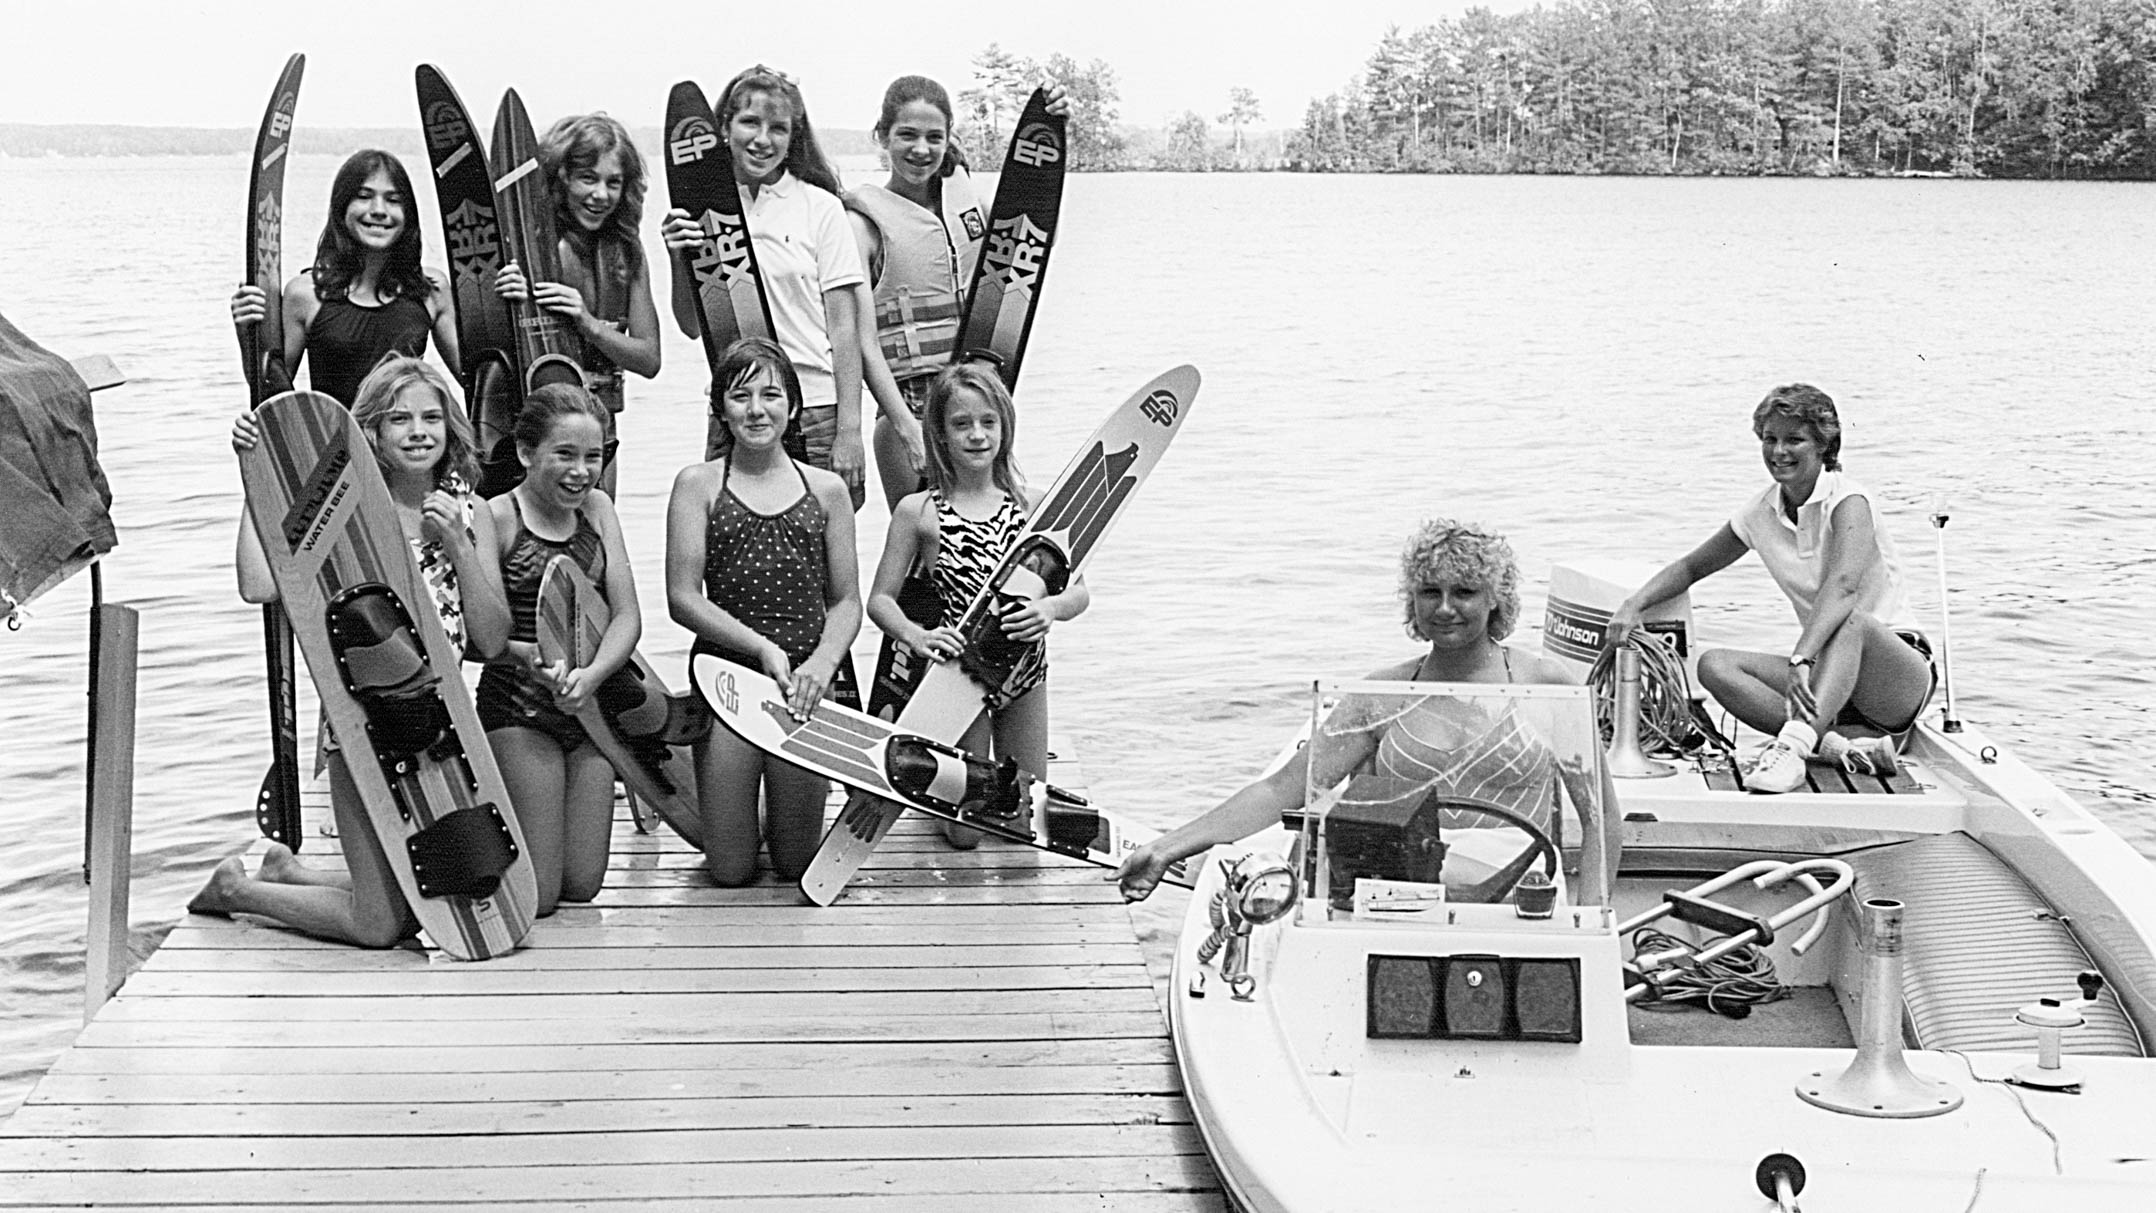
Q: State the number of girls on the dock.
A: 8